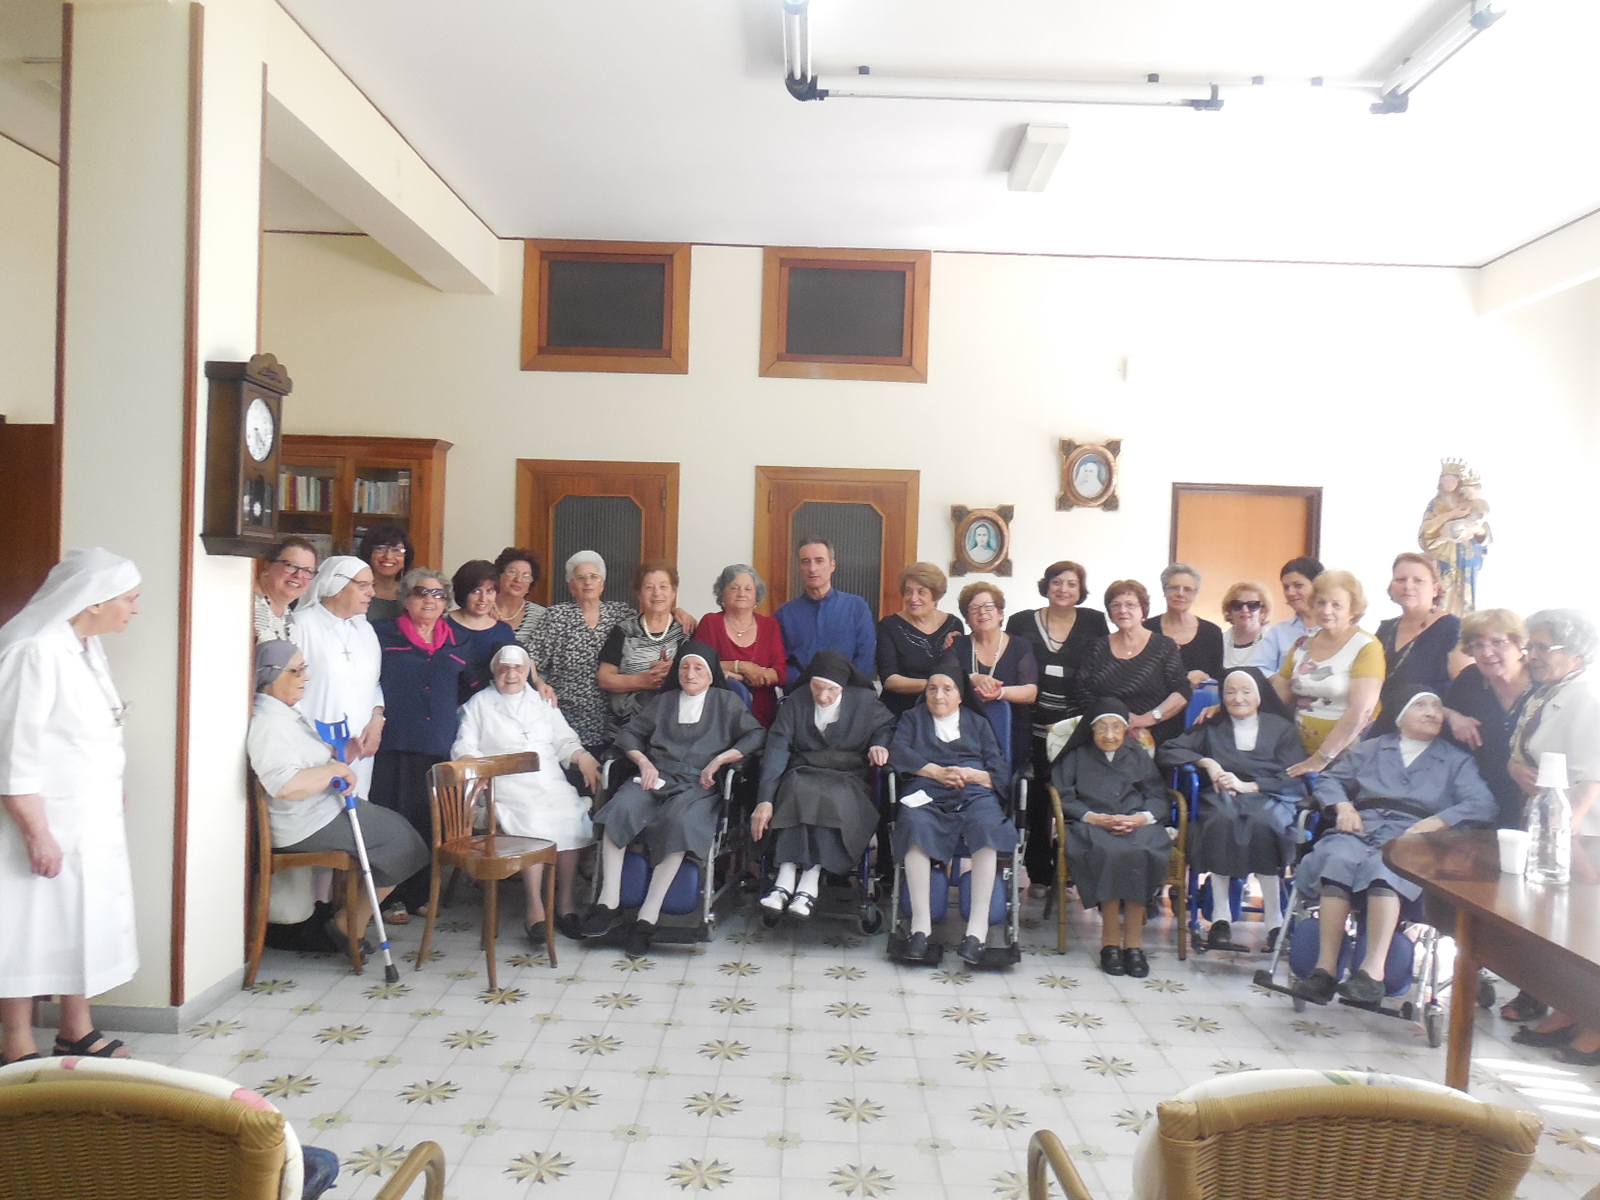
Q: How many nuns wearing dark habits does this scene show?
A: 6